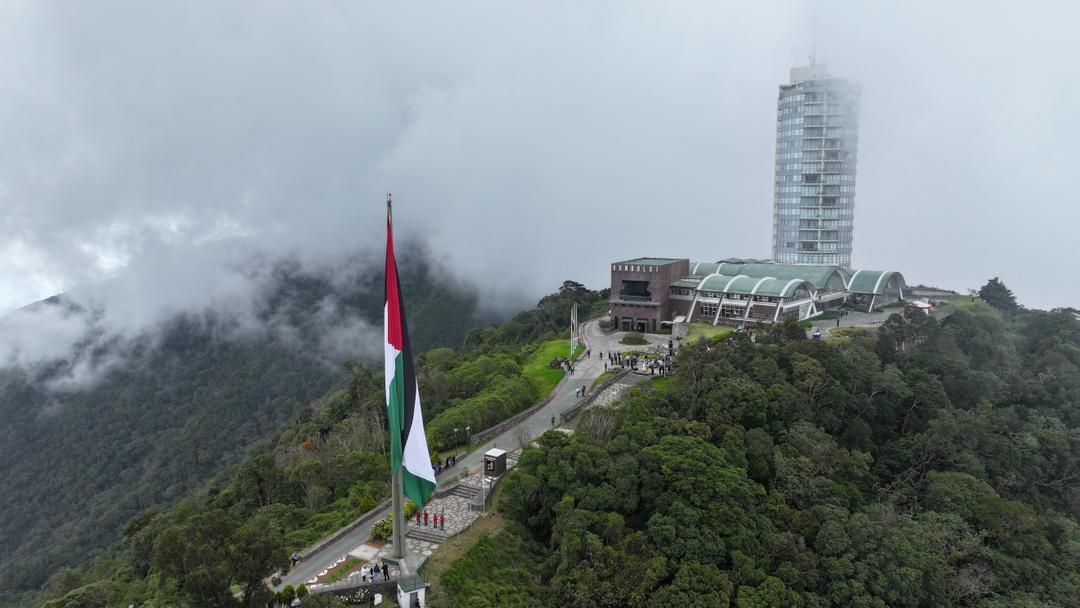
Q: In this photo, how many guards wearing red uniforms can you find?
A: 4